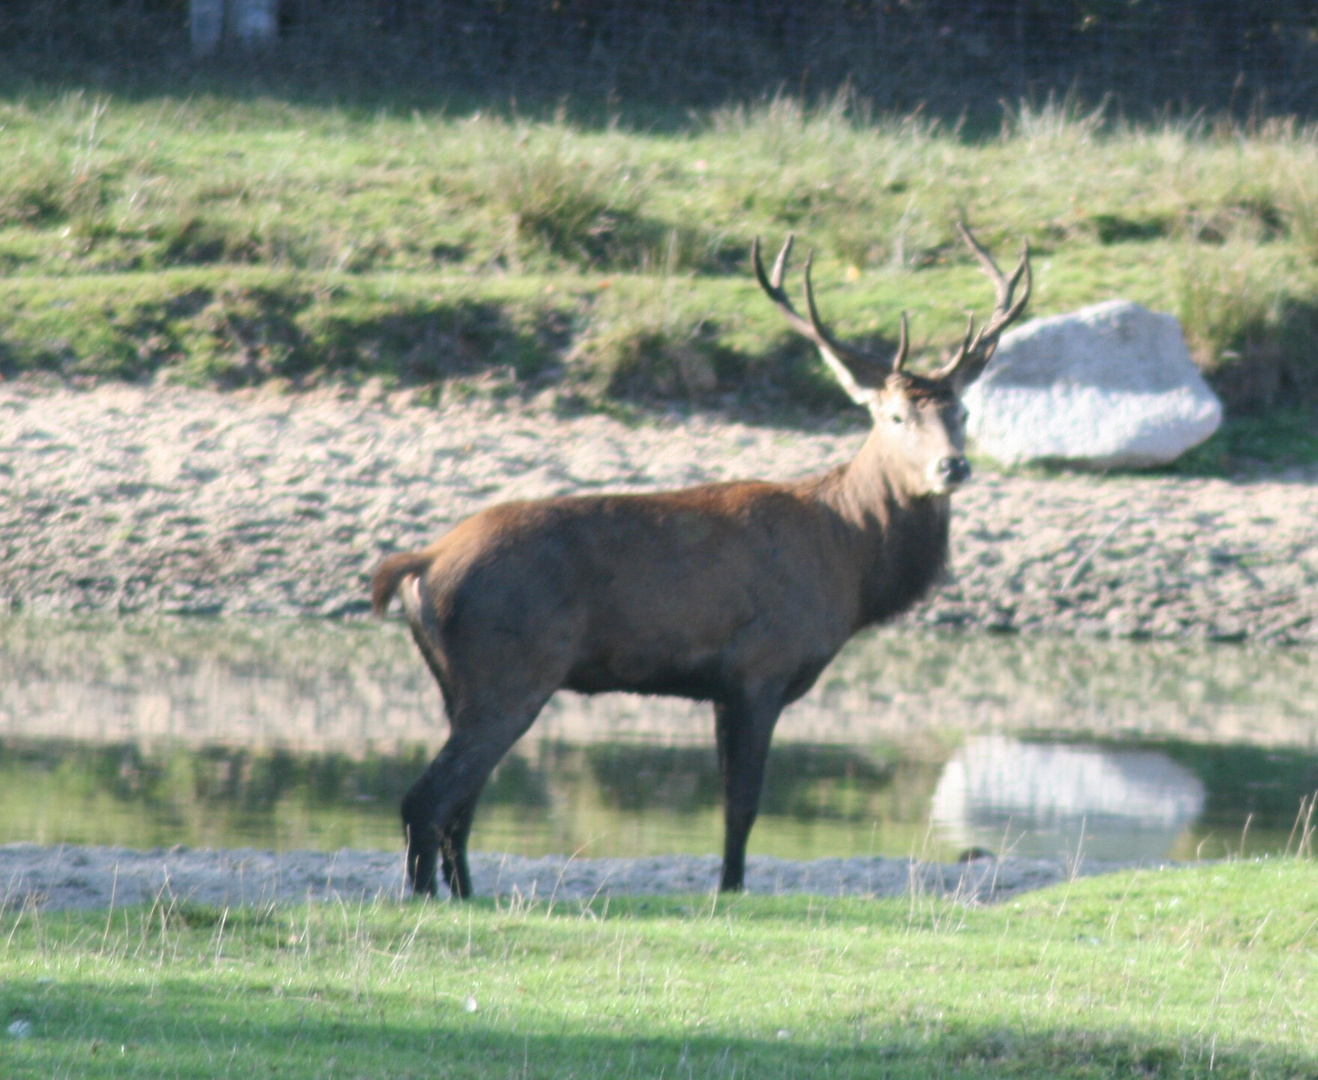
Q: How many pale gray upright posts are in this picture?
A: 2